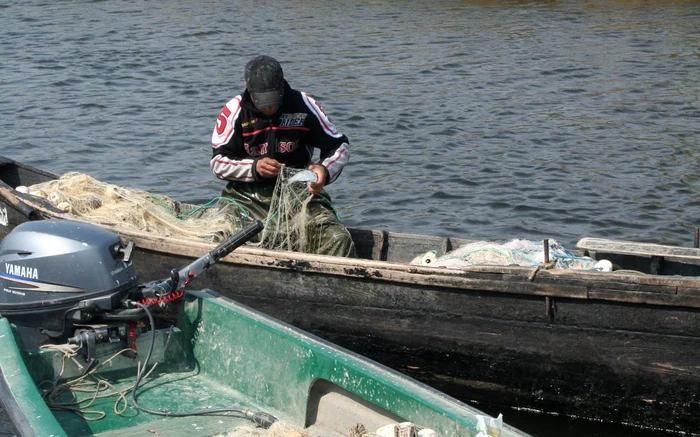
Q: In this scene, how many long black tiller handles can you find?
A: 1